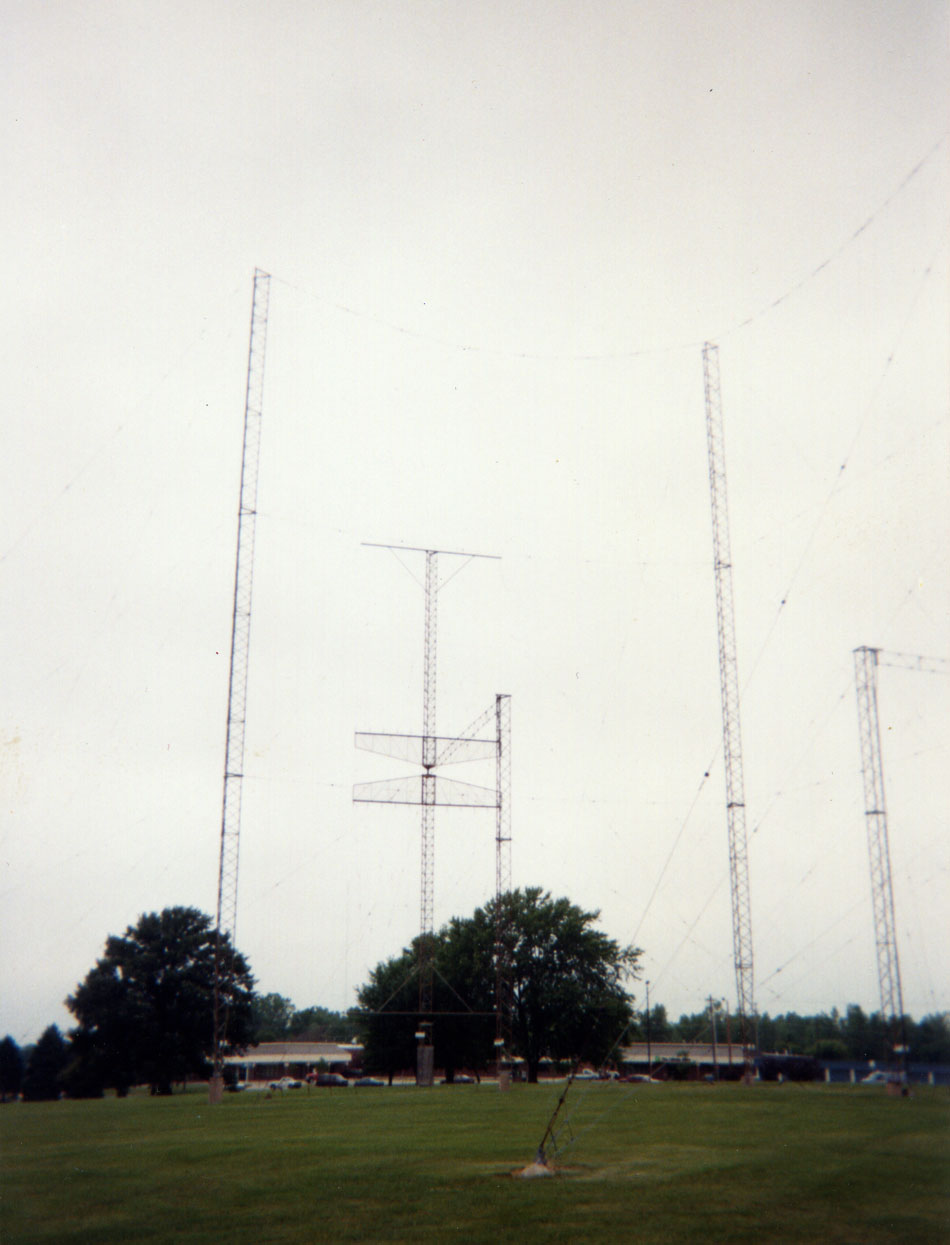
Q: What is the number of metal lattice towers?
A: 5